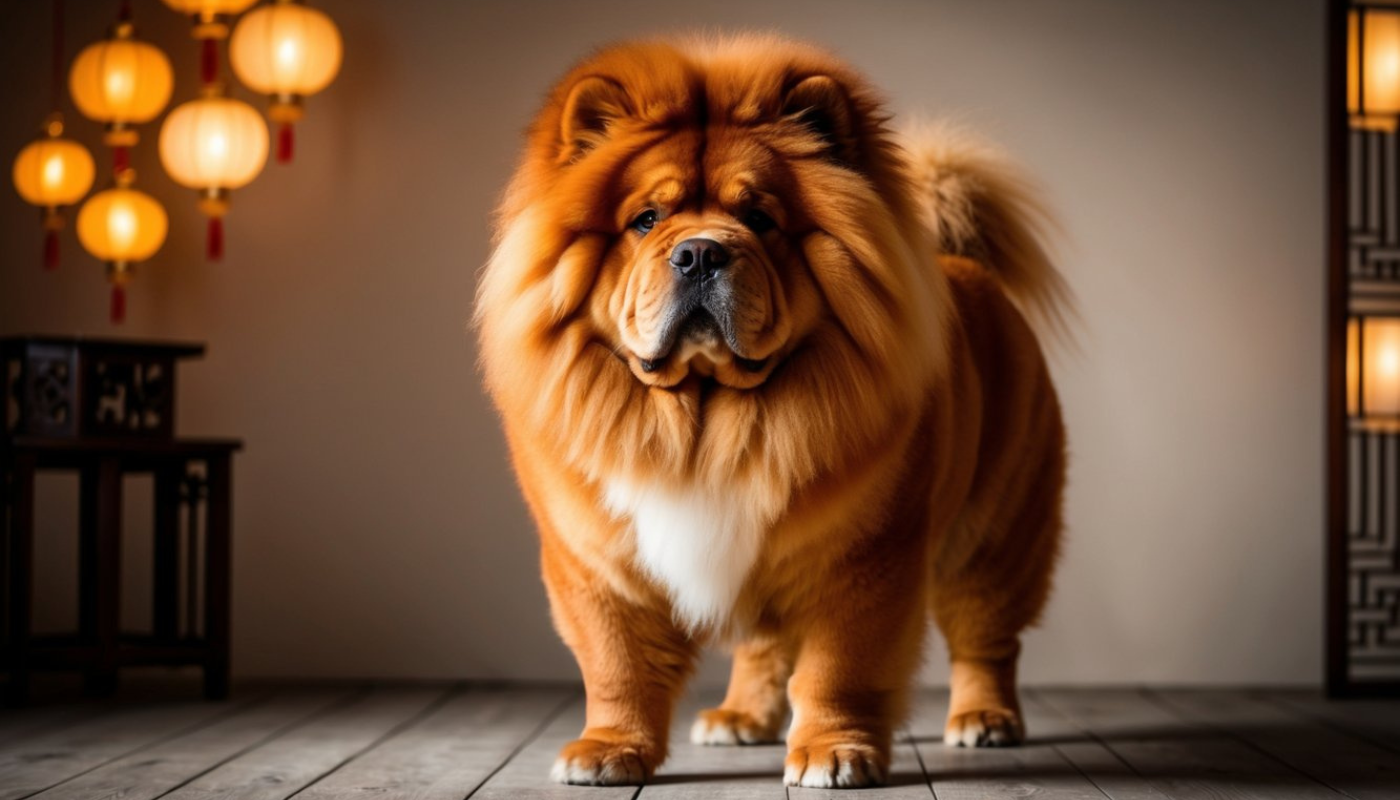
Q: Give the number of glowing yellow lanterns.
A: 6